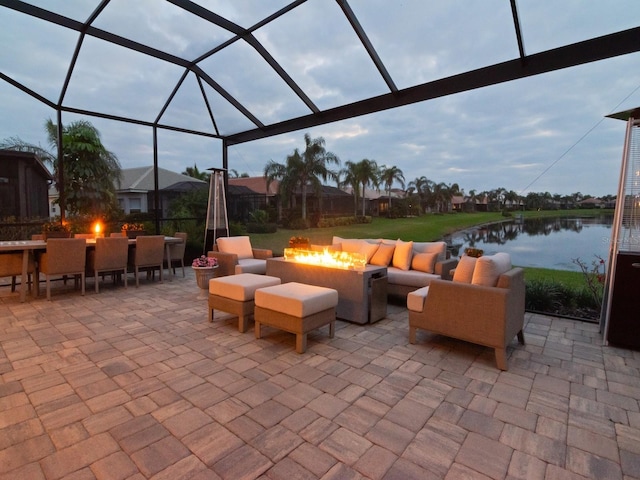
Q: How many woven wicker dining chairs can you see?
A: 8